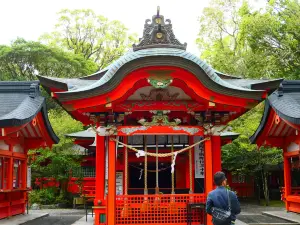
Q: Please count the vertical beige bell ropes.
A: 5